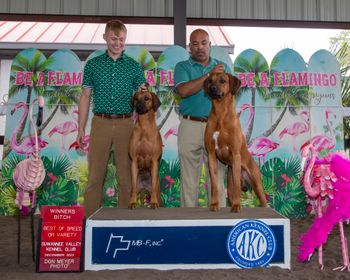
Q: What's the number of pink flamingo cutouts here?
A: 2